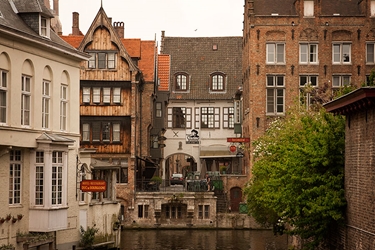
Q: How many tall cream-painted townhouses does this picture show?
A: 1